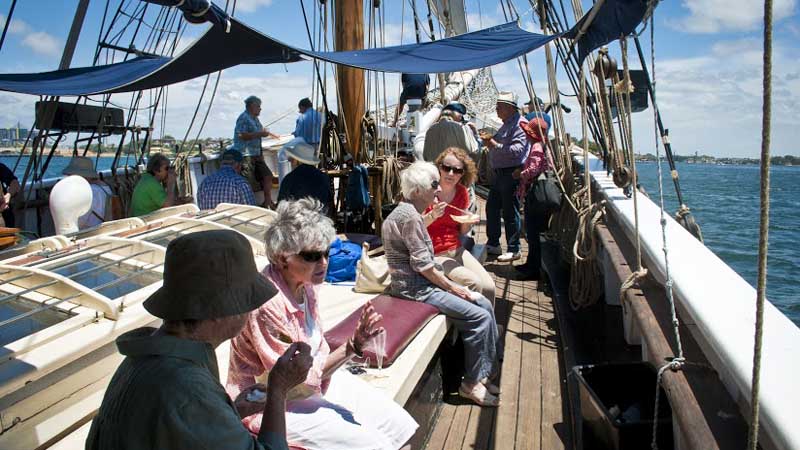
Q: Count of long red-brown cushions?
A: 1